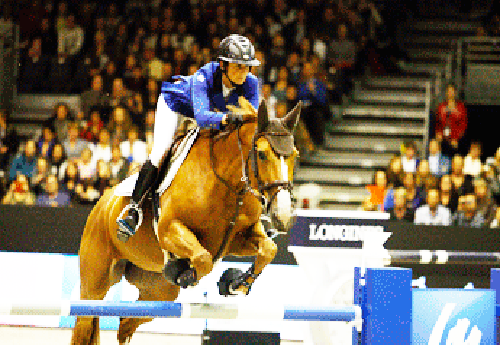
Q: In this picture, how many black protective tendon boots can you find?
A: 2